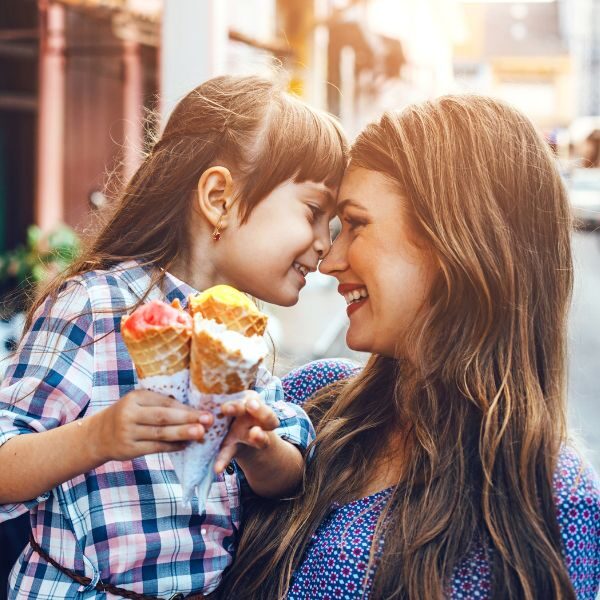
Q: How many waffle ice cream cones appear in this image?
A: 3